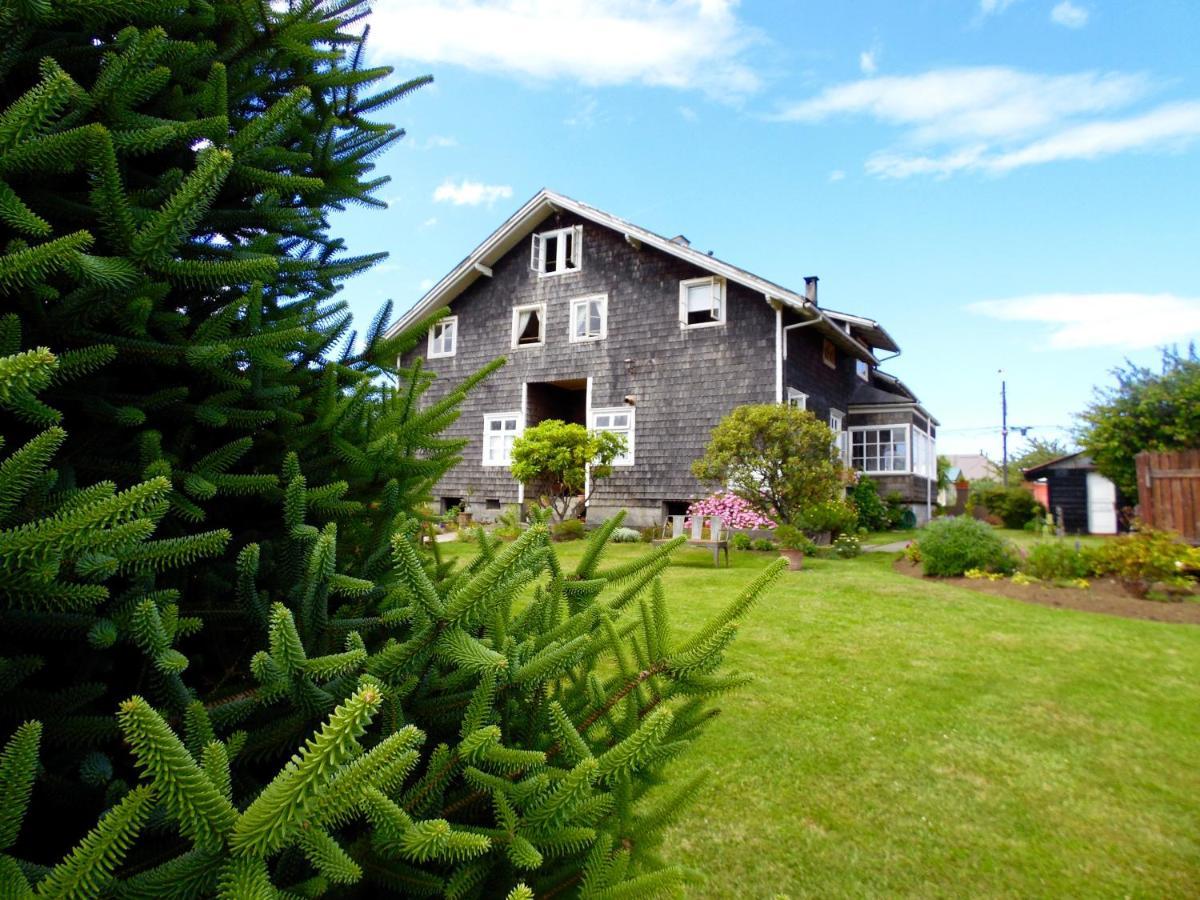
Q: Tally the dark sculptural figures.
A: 0